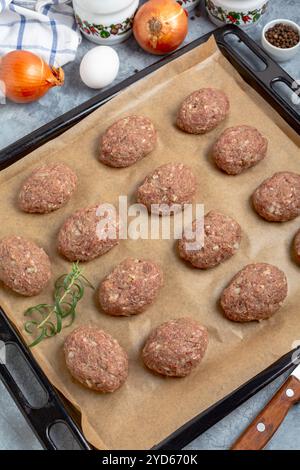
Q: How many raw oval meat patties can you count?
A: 14